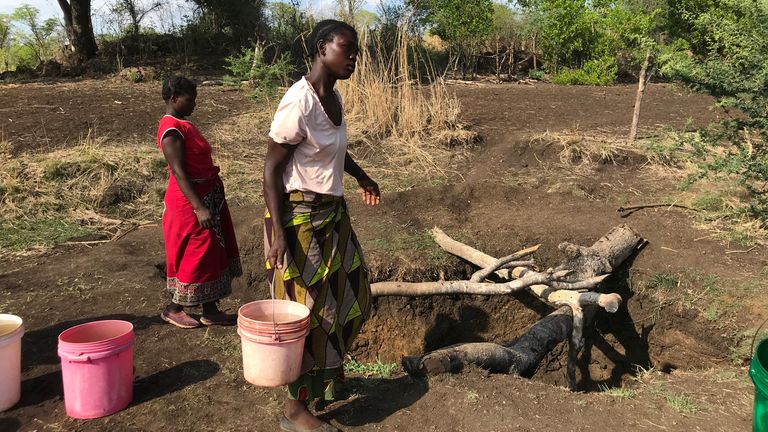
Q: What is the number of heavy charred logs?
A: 1